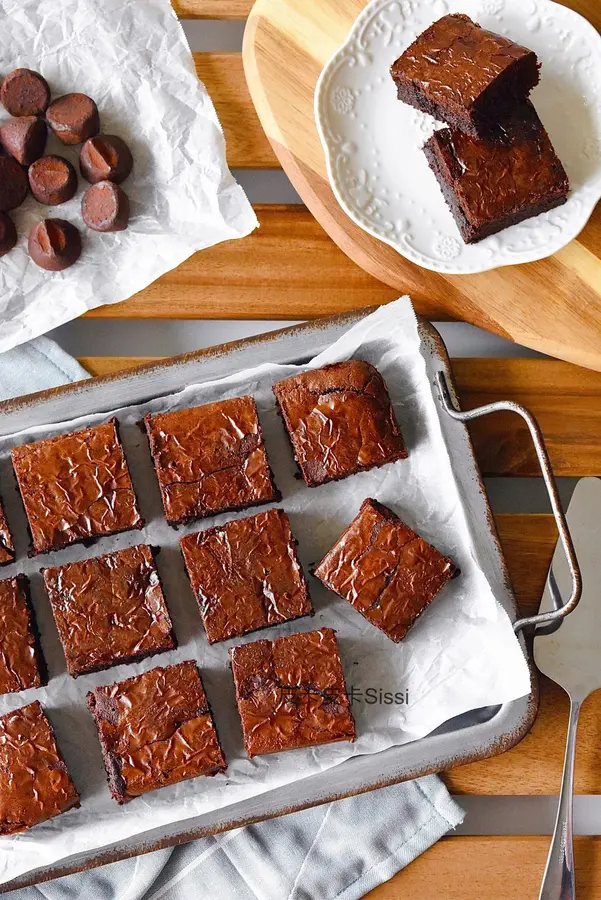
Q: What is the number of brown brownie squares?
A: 13